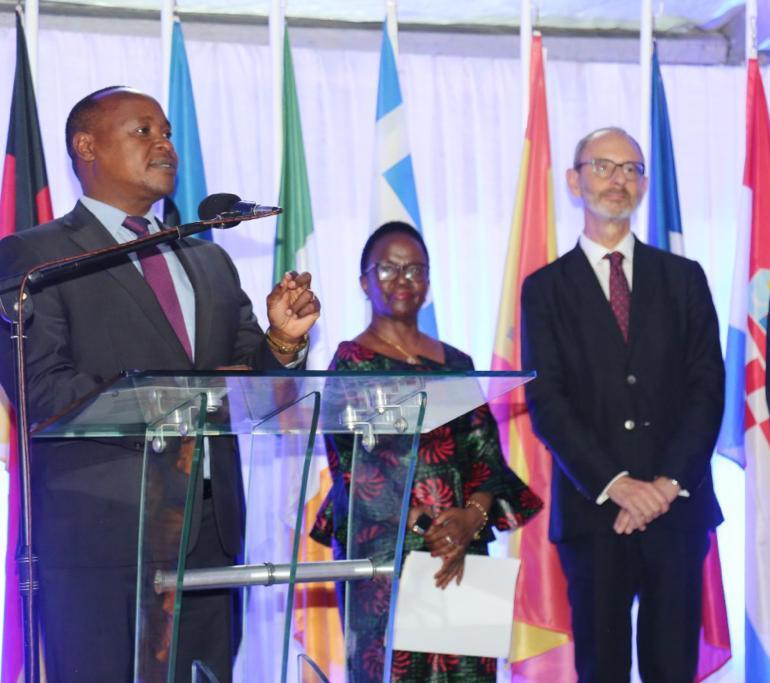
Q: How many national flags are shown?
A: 7